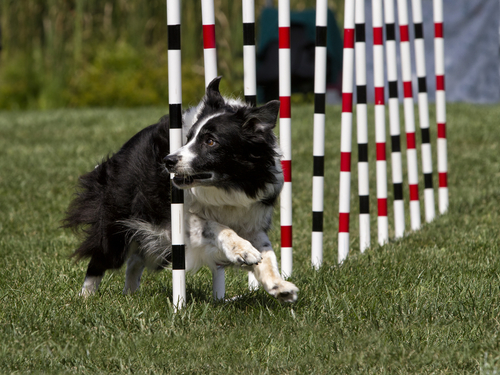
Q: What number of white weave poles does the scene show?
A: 12